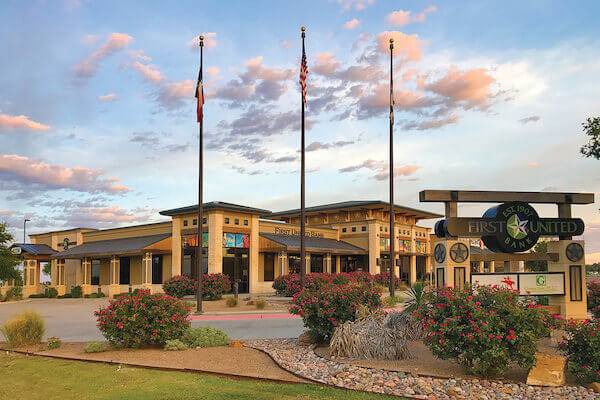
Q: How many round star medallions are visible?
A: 3